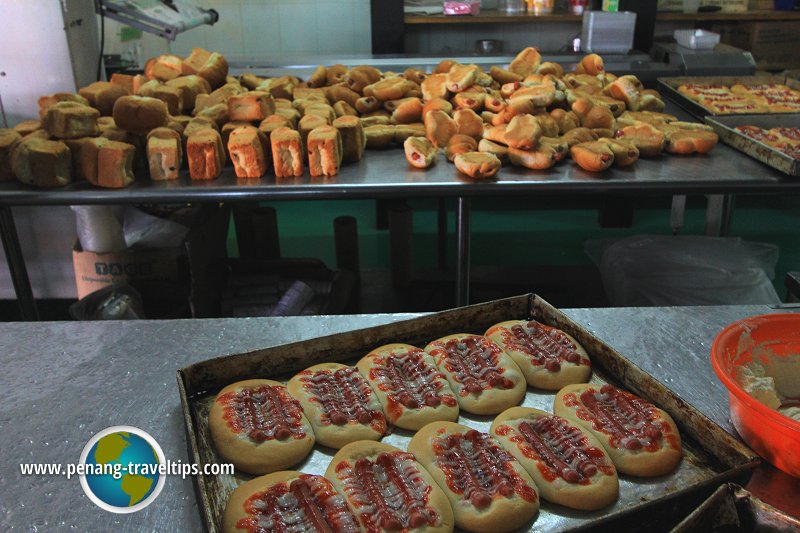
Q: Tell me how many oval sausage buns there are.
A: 10